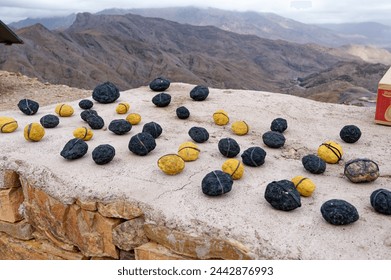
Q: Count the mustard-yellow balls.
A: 13